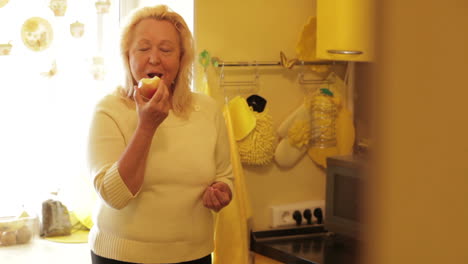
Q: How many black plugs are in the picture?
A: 3